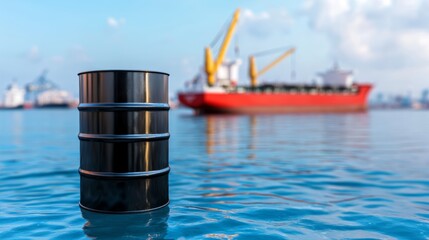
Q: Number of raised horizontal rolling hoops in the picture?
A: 3